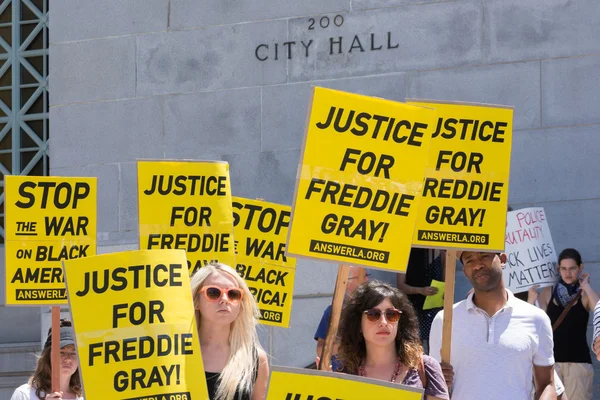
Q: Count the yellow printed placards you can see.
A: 7